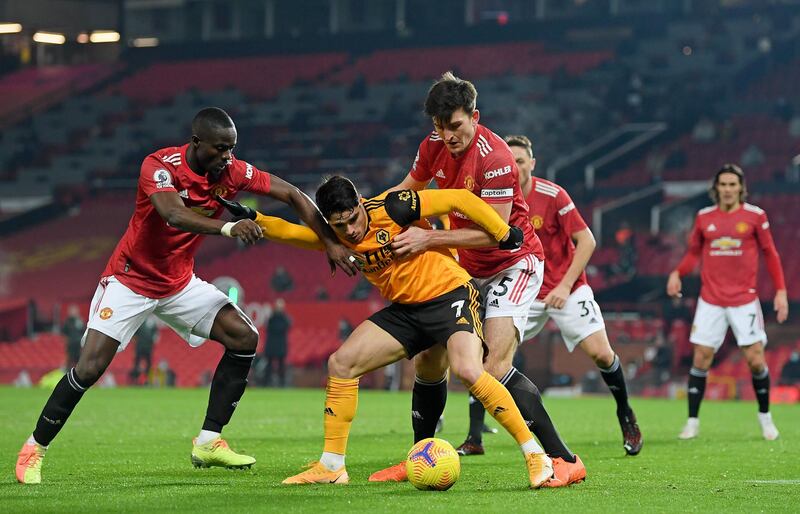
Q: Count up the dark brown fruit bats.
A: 0